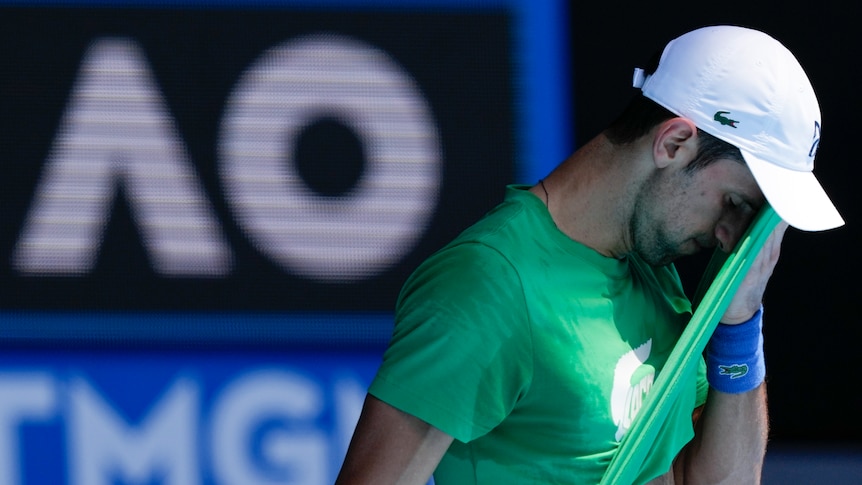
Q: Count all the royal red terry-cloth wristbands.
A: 0